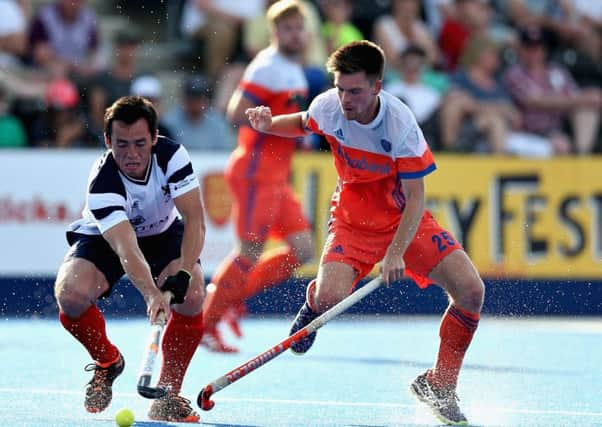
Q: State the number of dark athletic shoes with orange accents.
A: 2